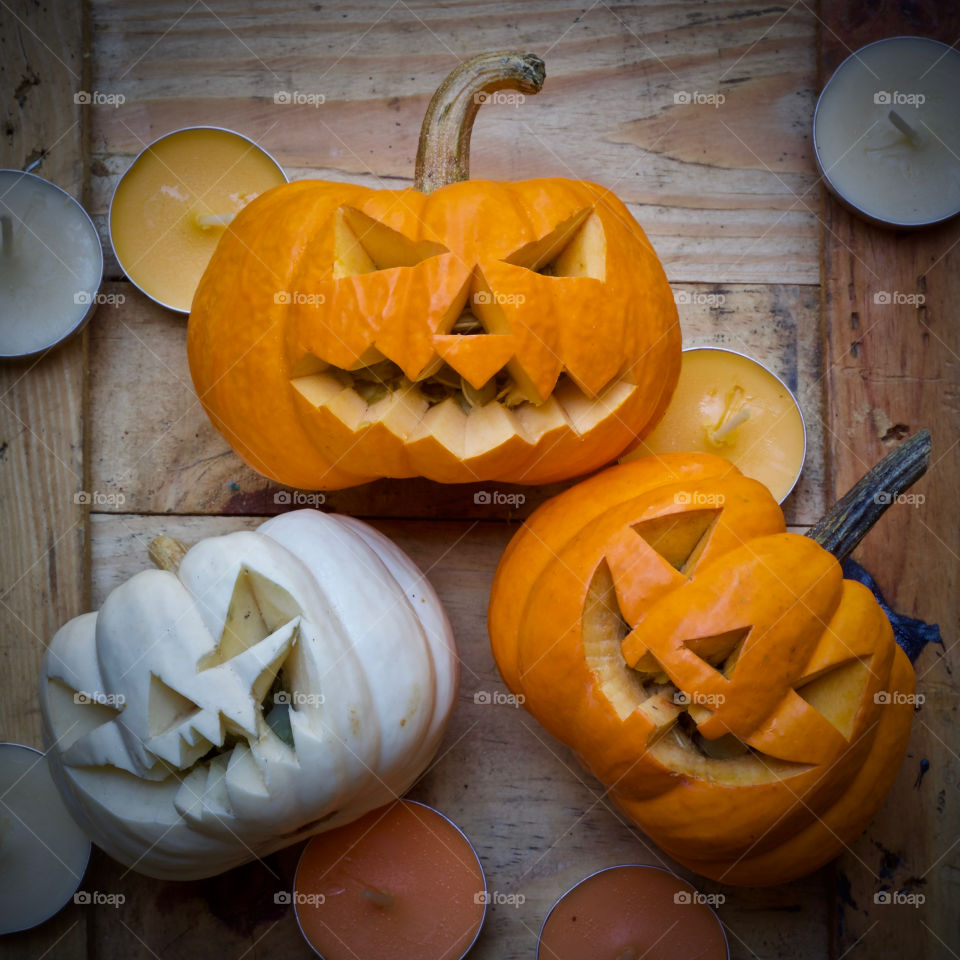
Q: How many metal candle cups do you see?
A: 7